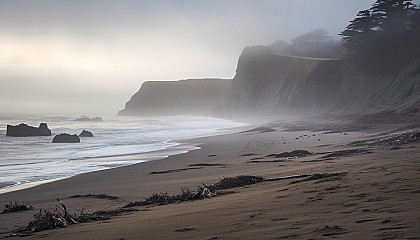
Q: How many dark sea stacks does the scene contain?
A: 3